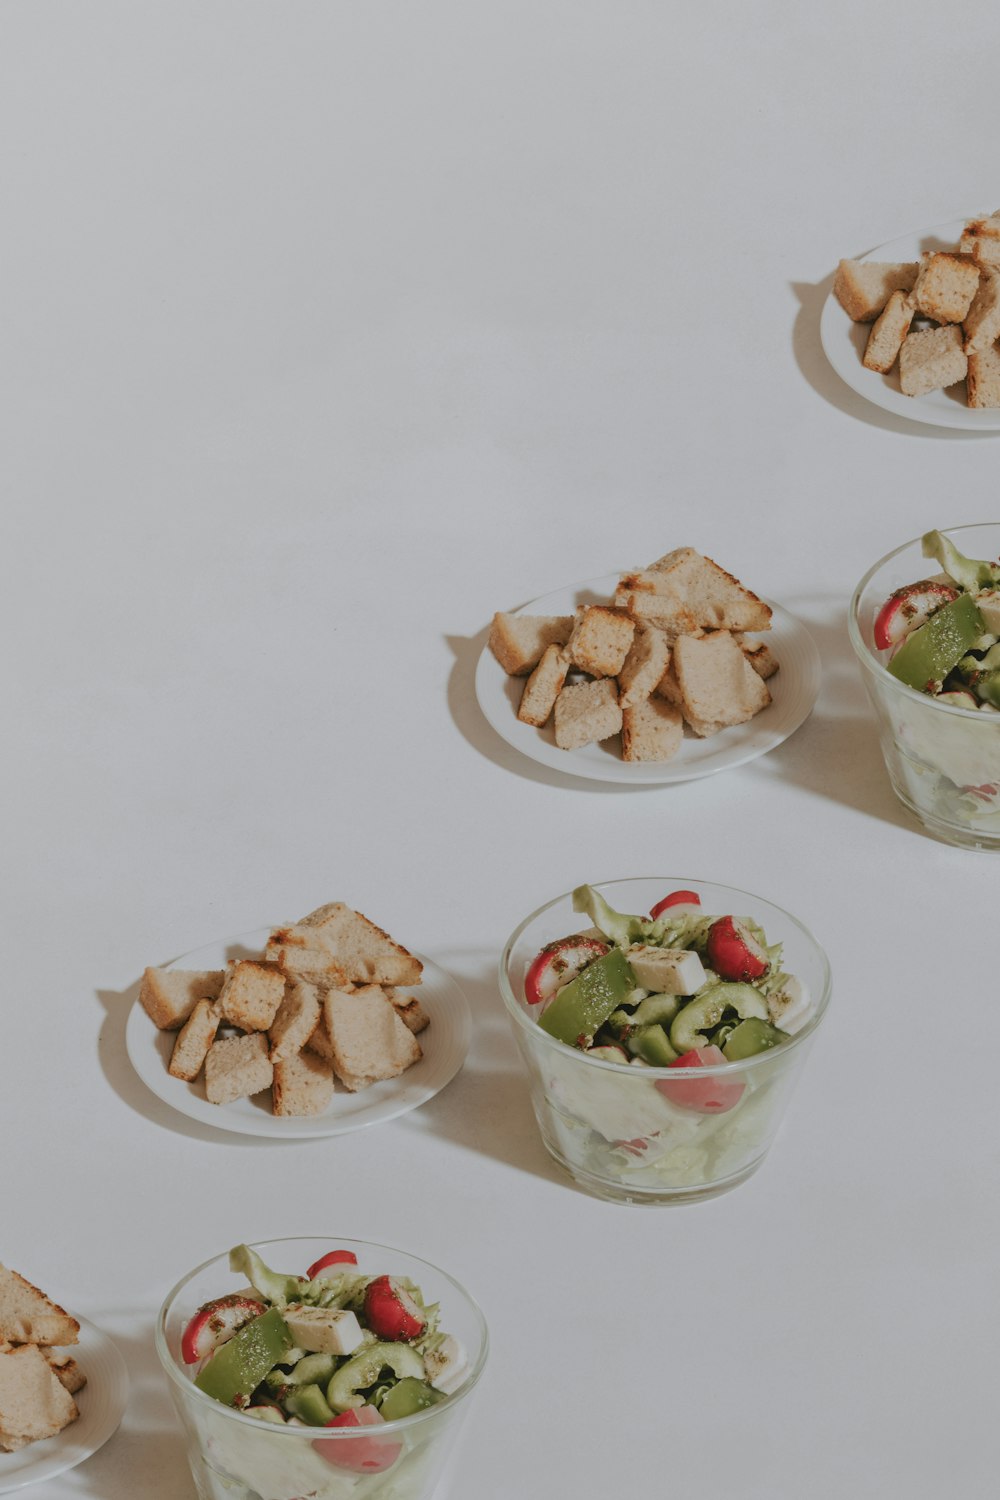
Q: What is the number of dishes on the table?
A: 7